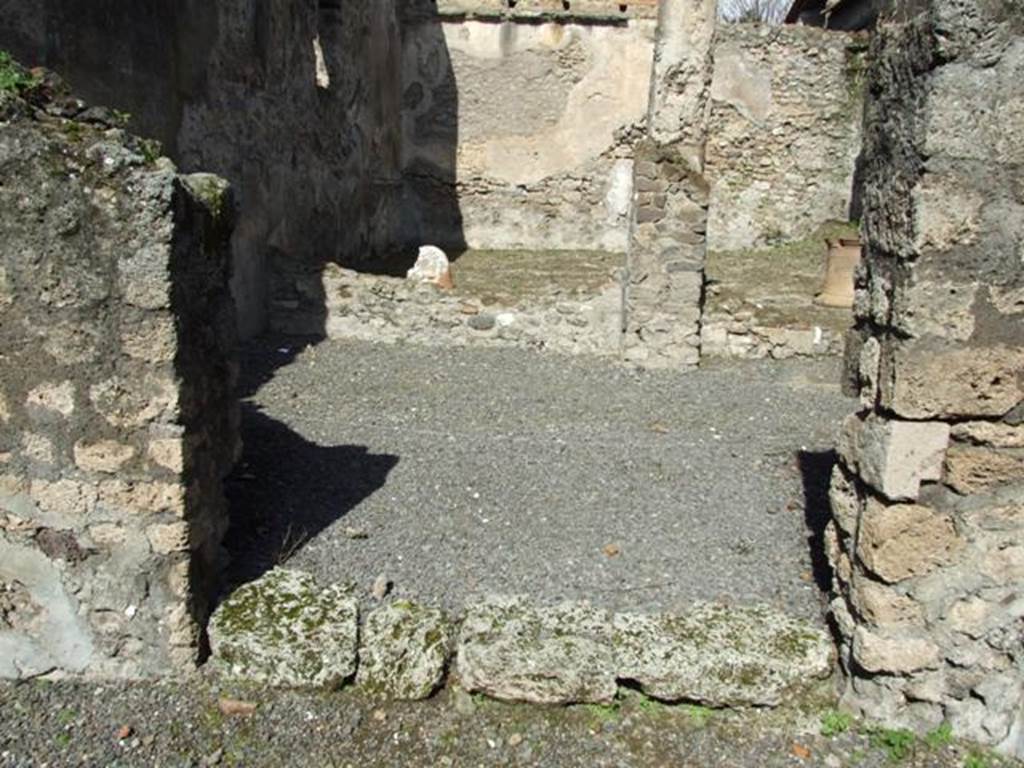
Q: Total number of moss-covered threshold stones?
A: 4